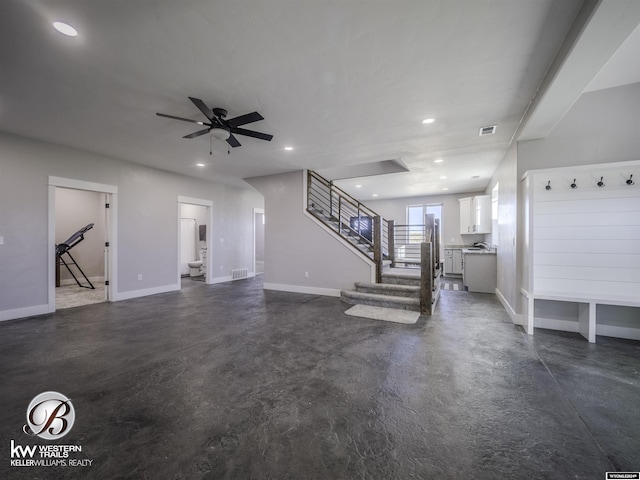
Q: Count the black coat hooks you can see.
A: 4